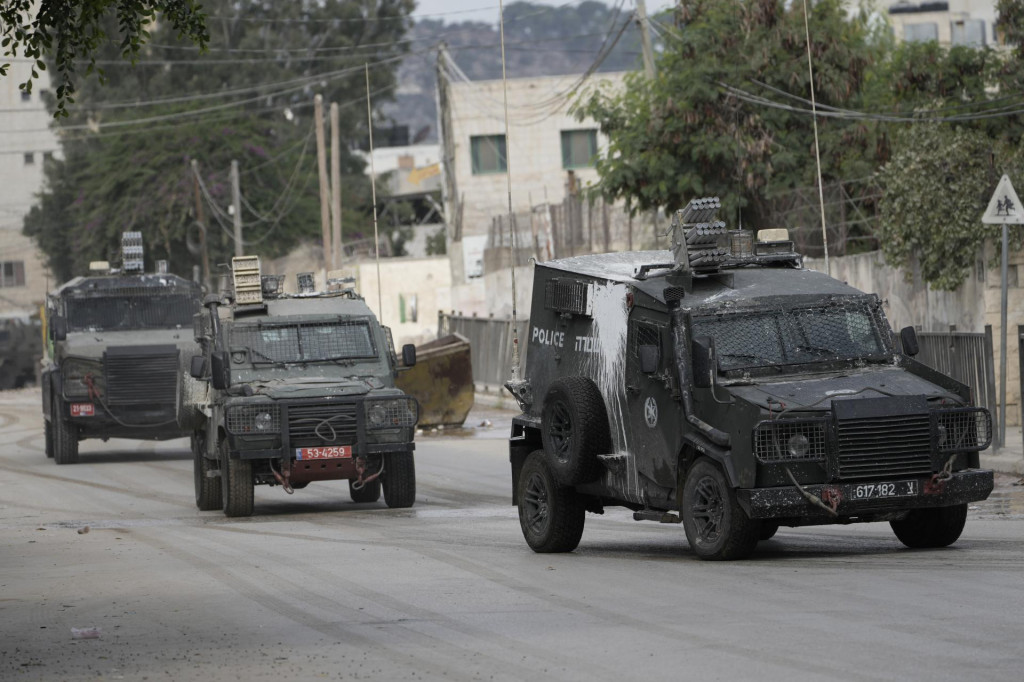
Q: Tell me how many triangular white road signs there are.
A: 1